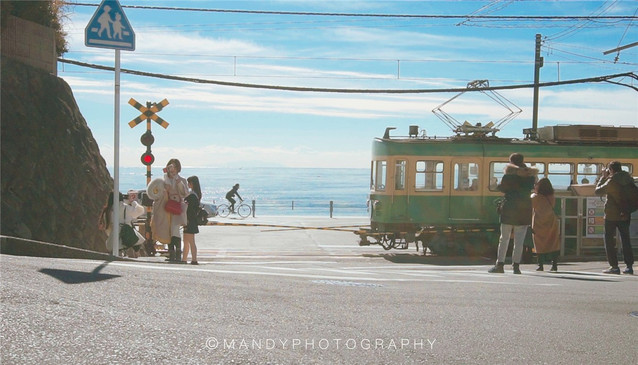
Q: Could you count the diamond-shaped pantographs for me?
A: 1